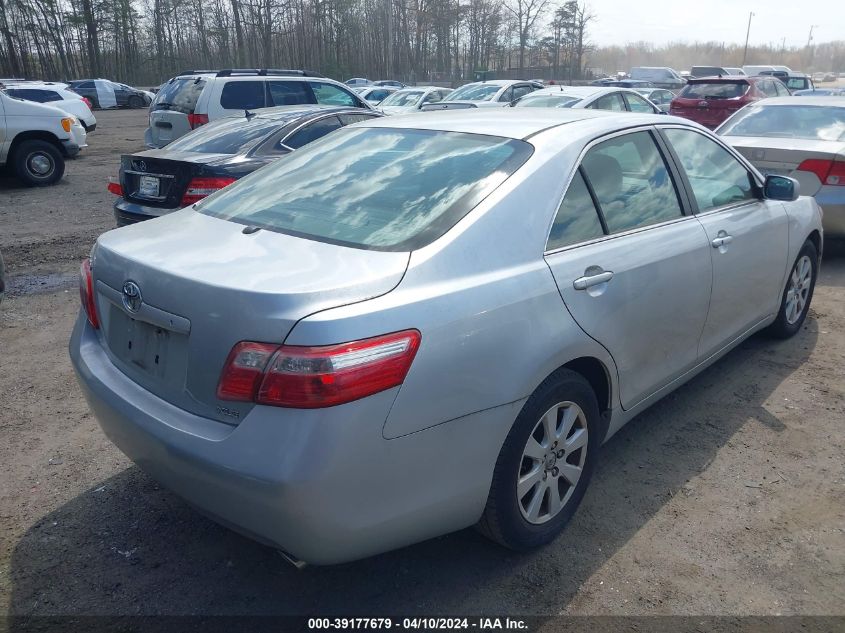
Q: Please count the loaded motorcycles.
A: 0